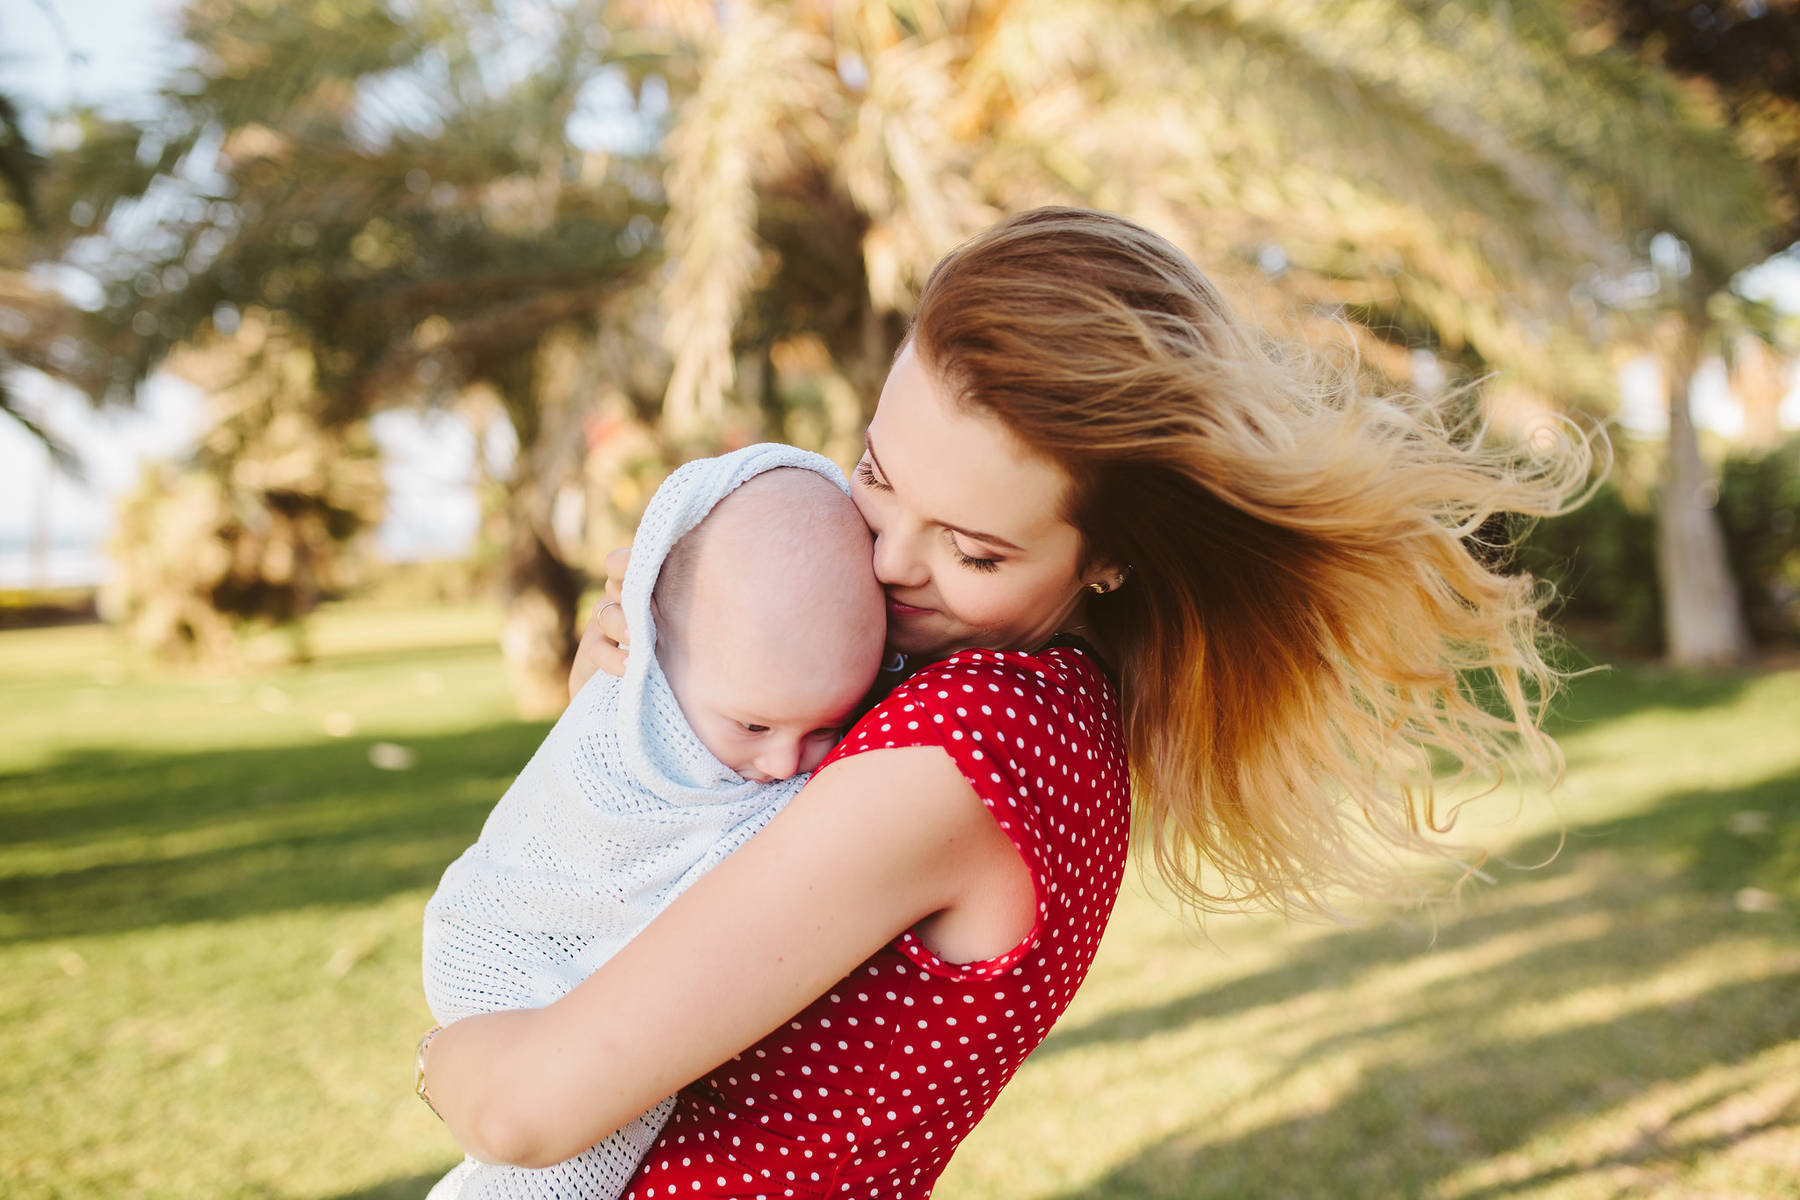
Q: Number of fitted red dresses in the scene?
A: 1